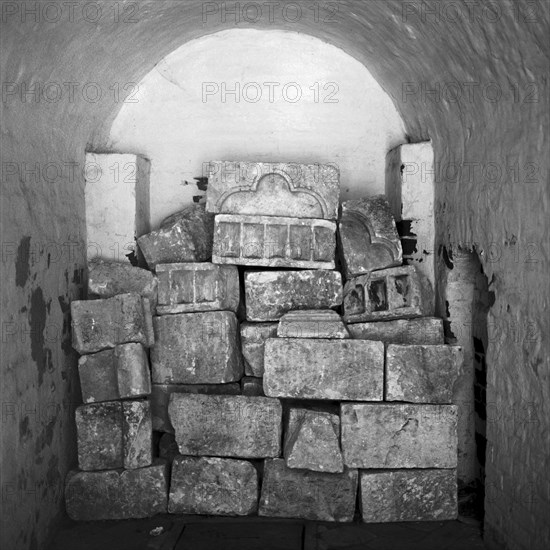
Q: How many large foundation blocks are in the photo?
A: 4